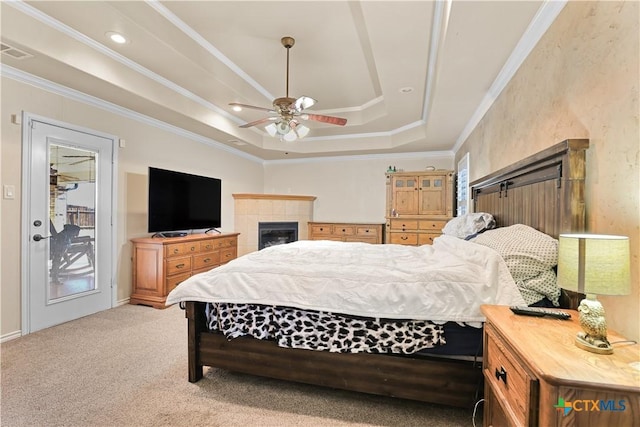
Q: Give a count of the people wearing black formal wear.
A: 0